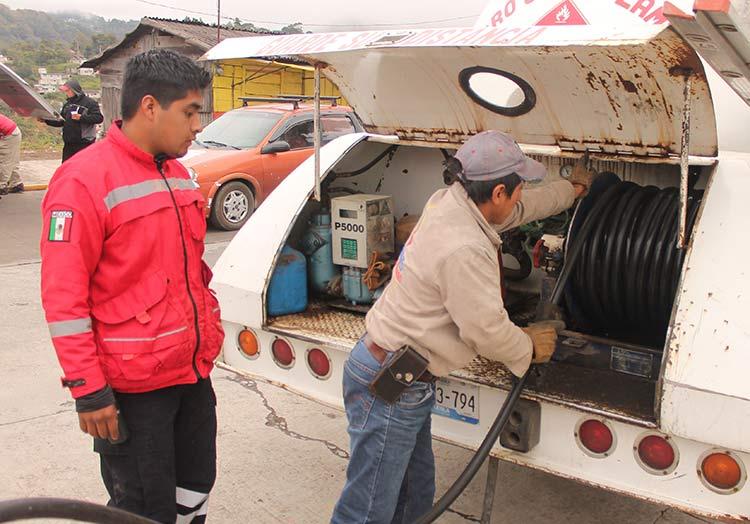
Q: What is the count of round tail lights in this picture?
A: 6